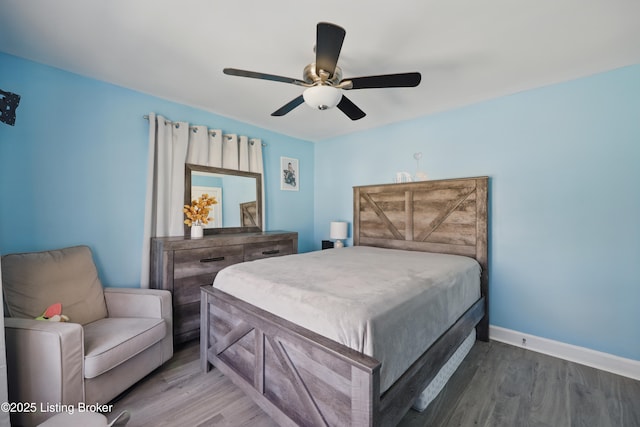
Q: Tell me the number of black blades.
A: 5